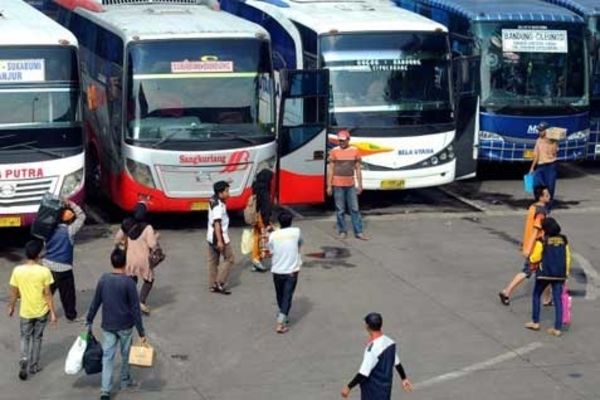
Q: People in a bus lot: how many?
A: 12